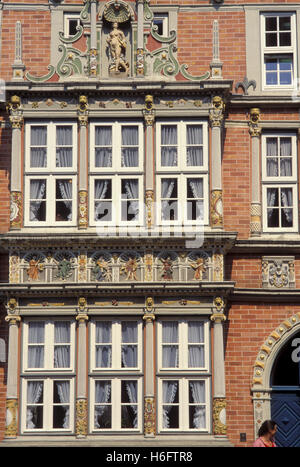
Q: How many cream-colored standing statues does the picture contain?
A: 1